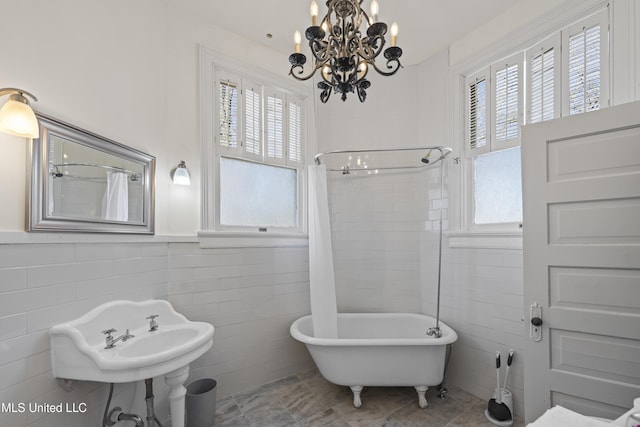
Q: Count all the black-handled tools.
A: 2